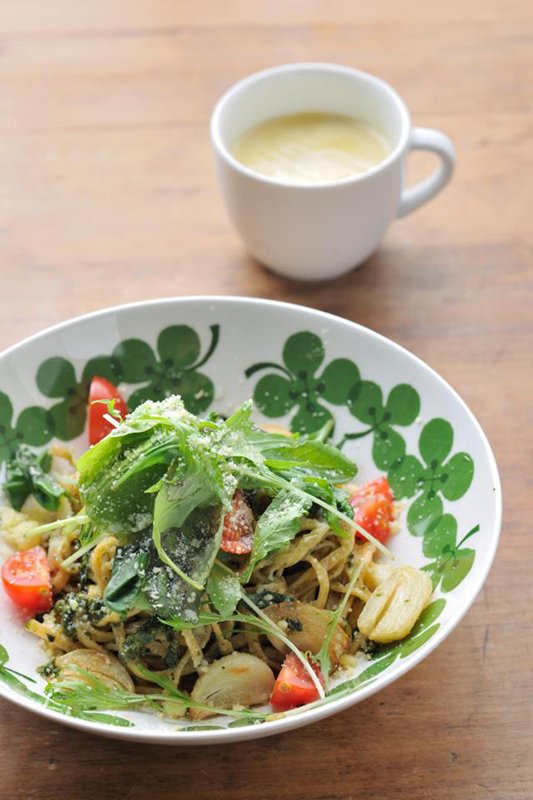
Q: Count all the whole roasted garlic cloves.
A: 4